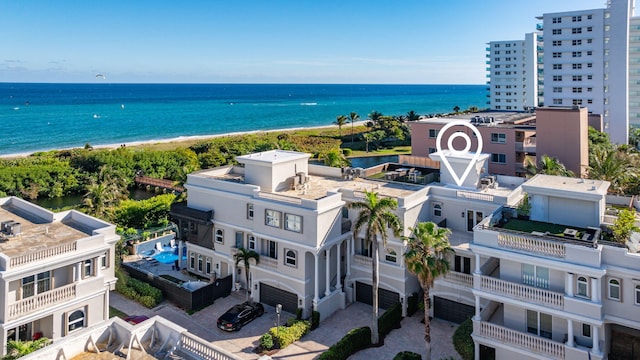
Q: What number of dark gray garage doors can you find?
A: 3